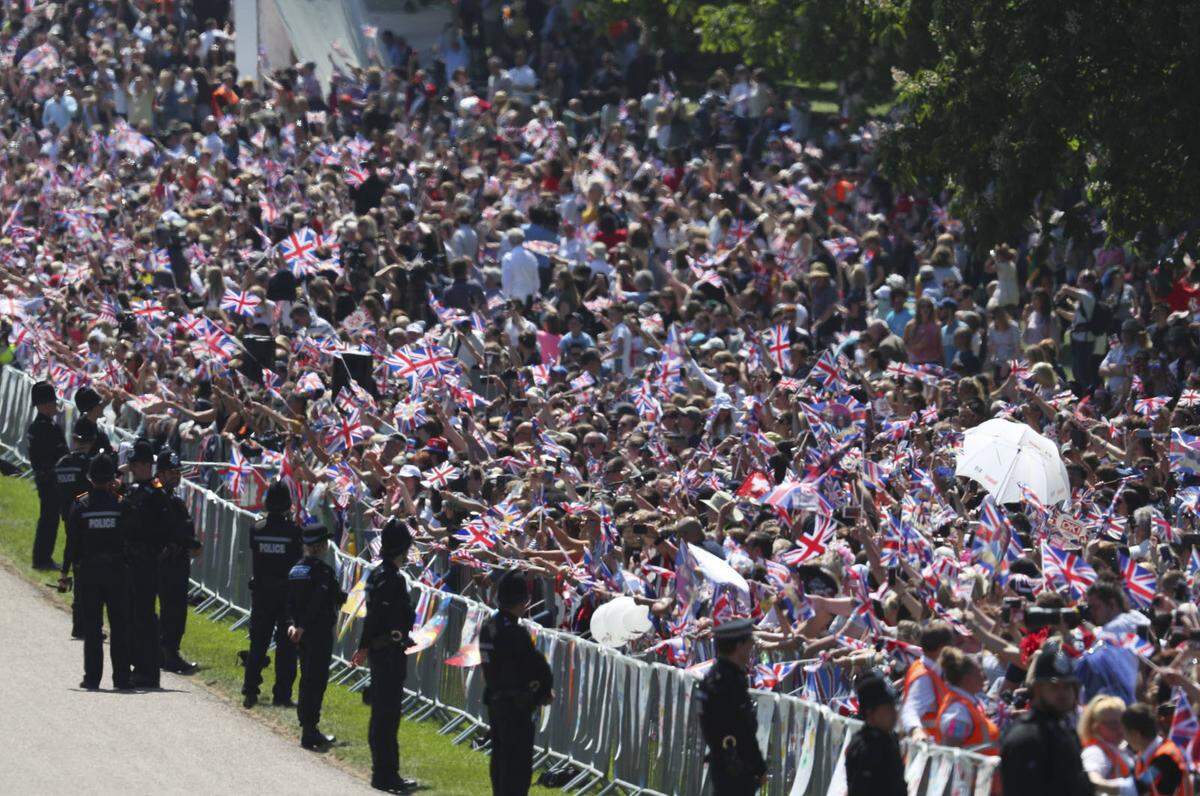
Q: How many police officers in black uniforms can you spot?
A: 13